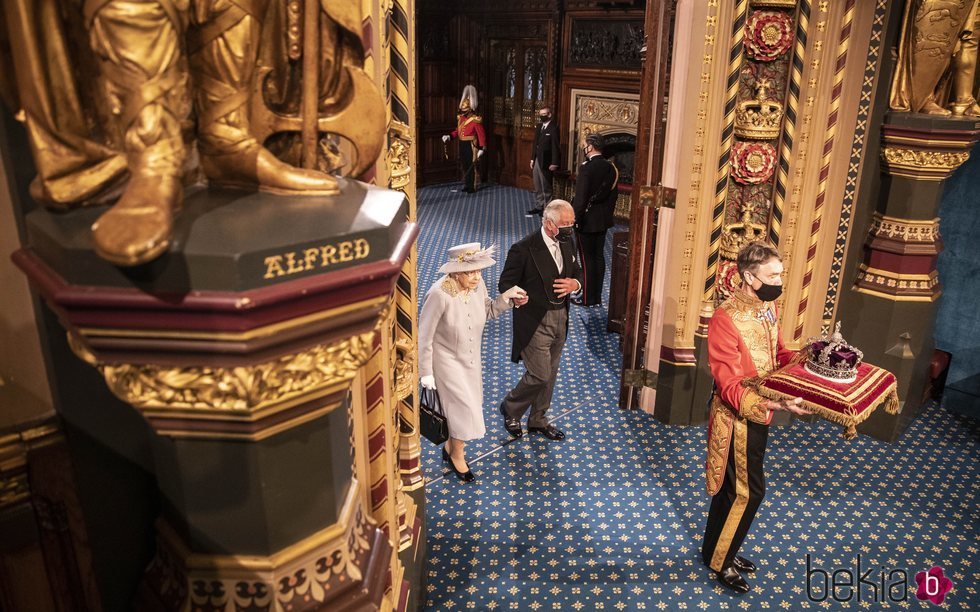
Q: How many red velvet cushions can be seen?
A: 1